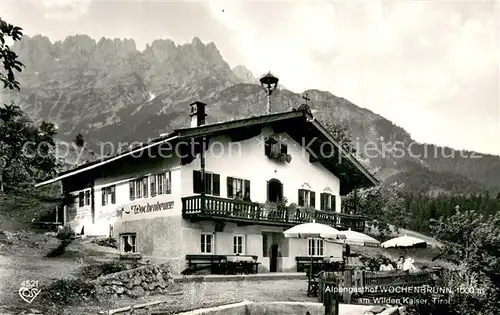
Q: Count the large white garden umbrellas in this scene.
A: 3